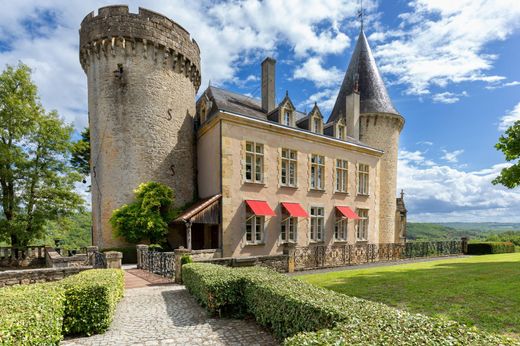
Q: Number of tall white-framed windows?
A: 10